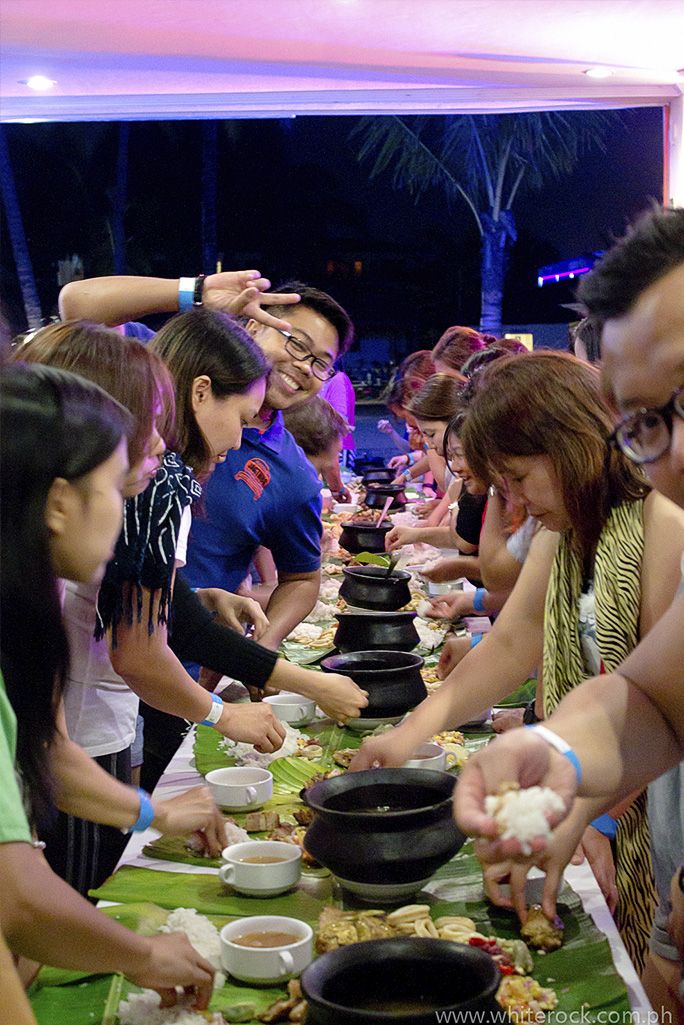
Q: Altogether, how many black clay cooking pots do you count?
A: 9